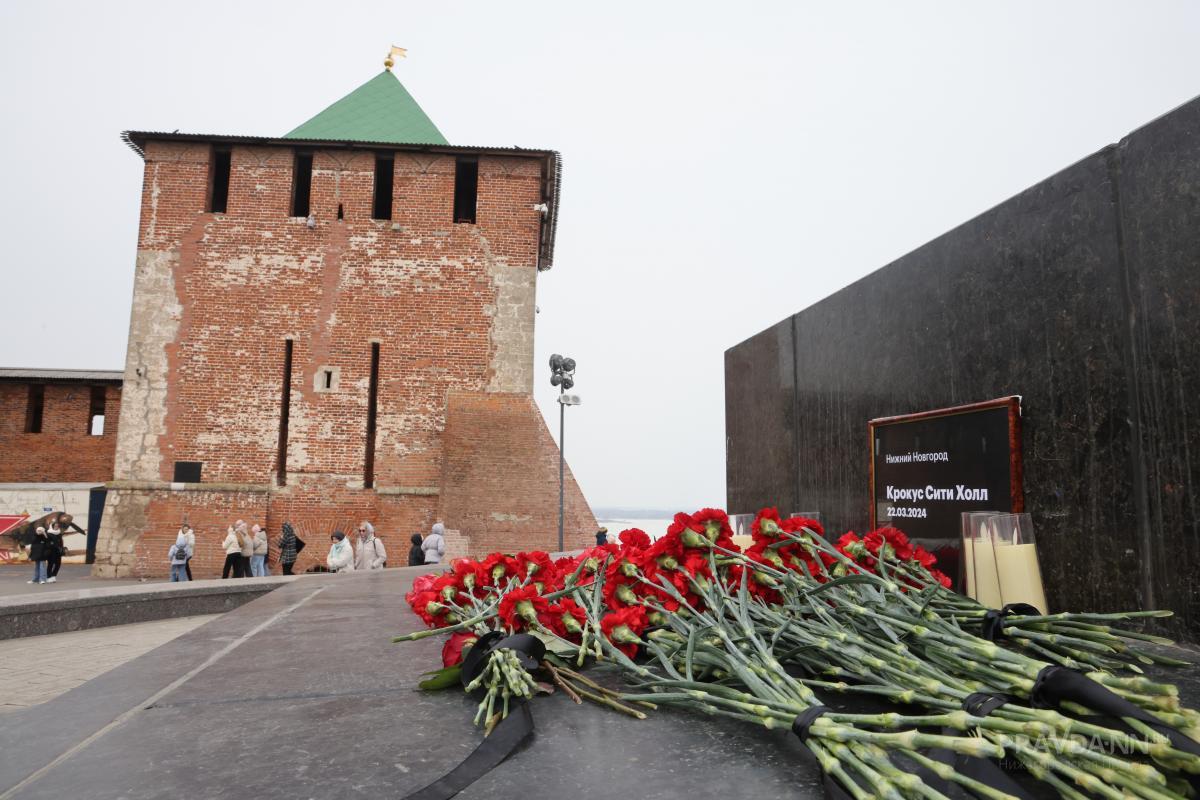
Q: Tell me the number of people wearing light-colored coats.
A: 8